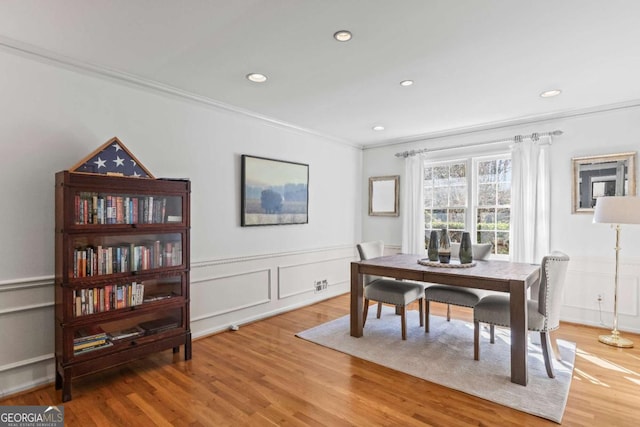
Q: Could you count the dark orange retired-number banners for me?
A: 0